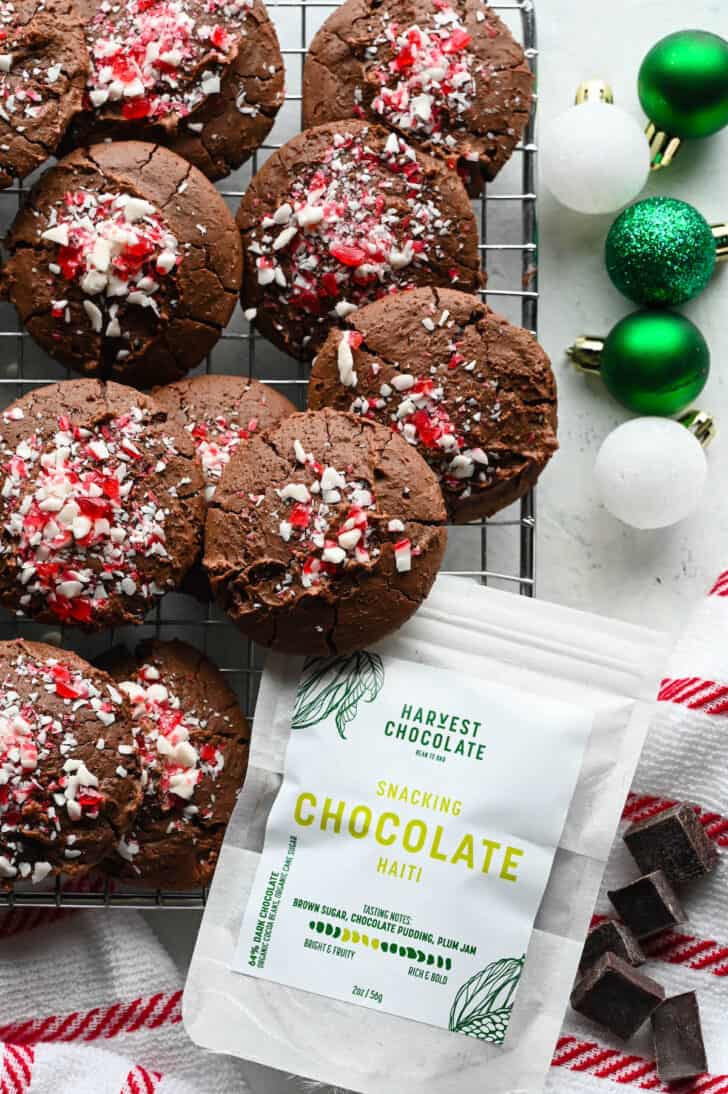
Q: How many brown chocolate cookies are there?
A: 11